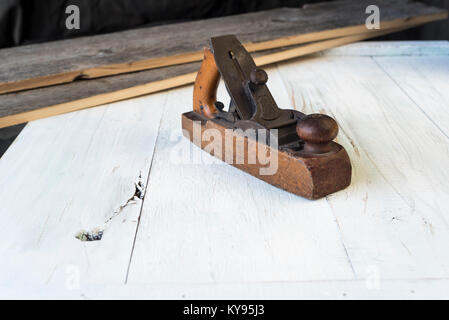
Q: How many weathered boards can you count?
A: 2